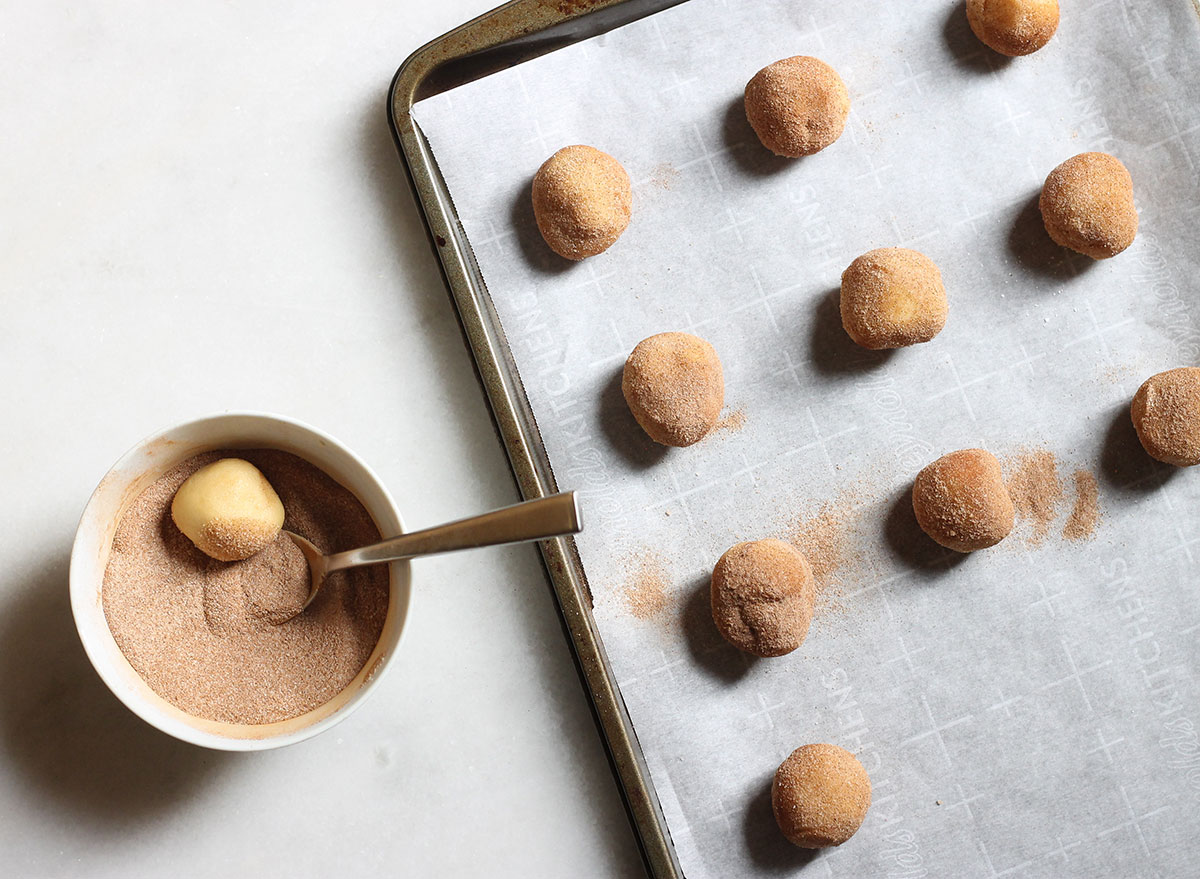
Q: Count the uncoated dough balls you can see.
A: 1